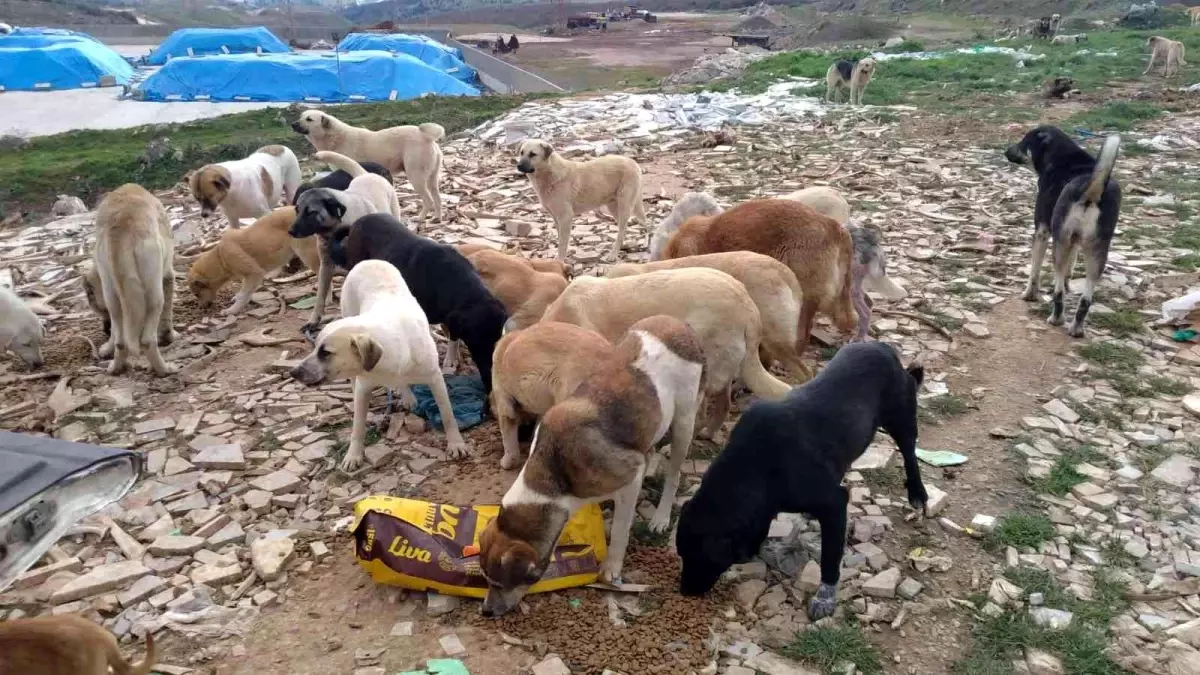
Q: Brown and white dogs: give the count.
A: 2